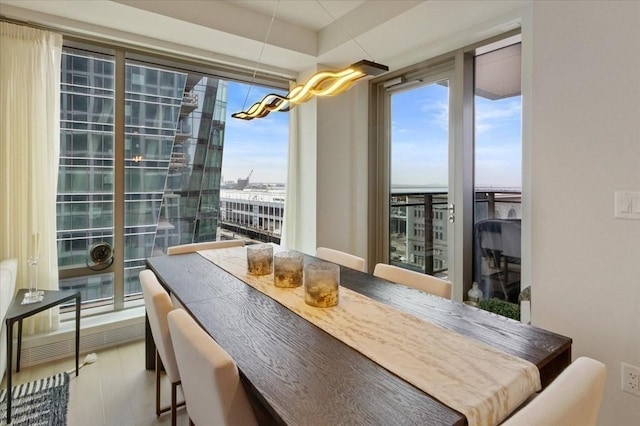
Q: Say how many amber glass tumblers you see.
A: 3